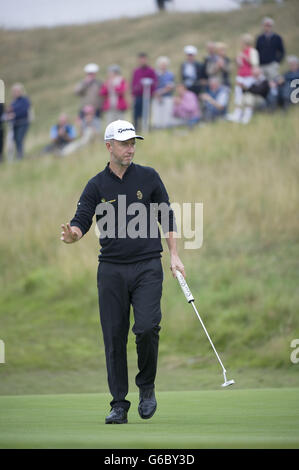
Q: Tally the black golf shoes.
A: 2